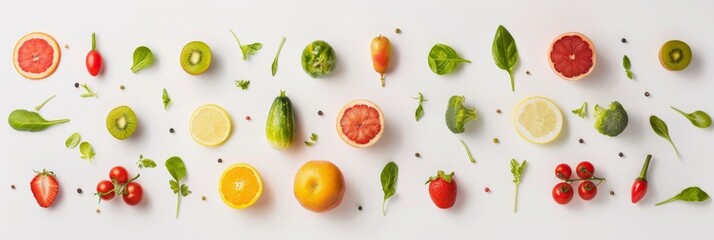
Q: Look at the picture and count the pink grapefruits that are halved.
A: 3